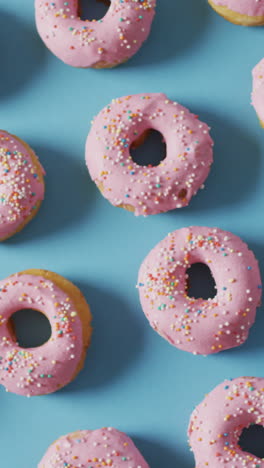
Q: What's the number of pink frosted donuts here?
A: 9